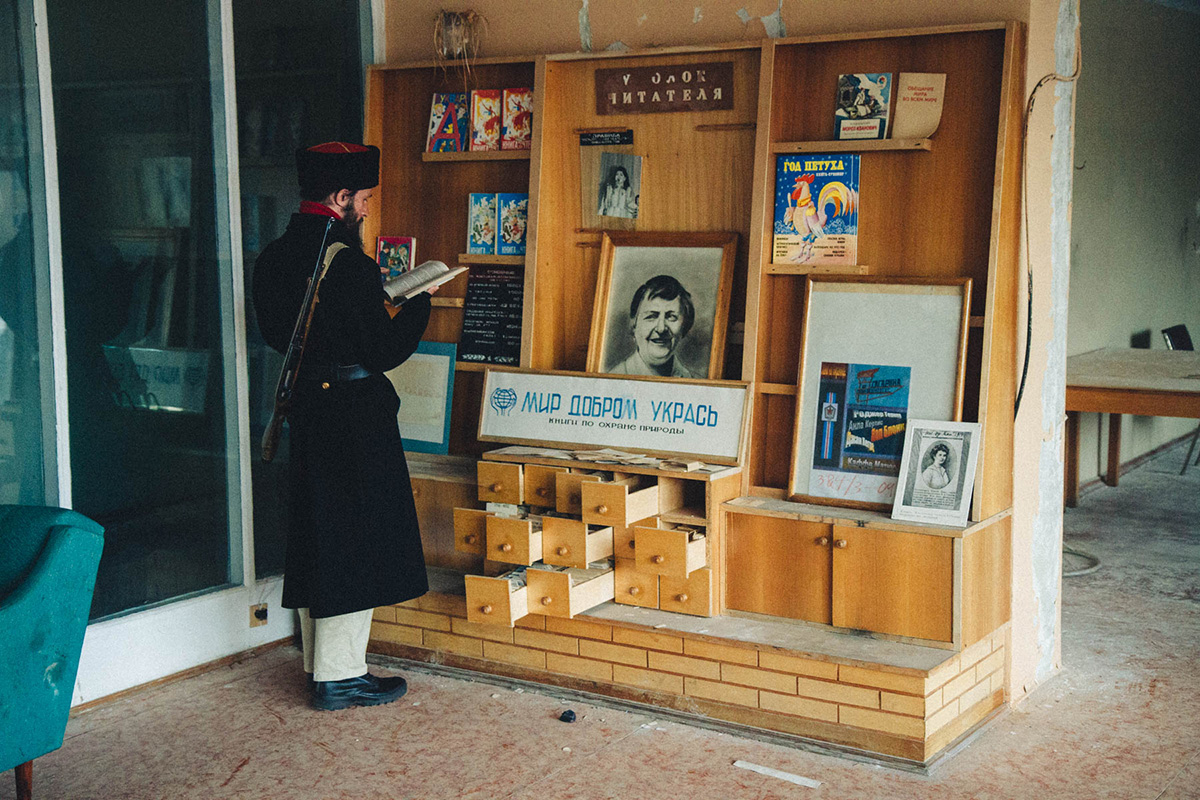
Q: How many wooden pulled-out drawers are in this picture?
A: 8